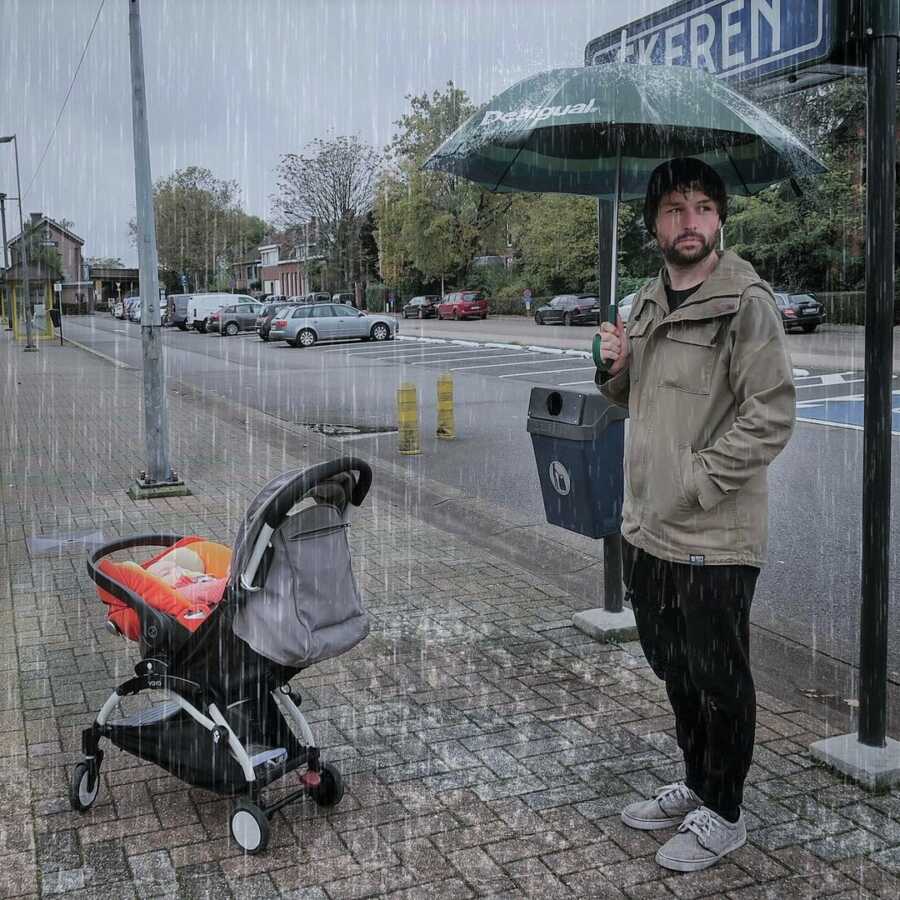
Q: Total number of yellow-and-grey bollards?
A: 2